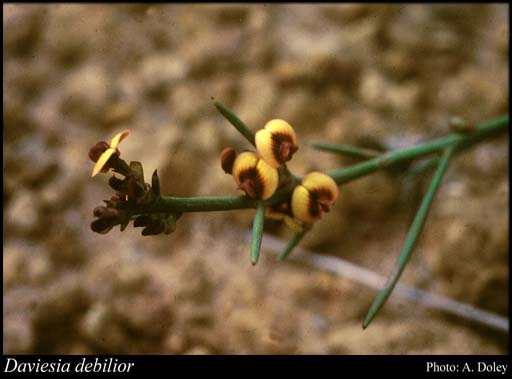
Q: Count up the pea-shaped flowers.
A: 4